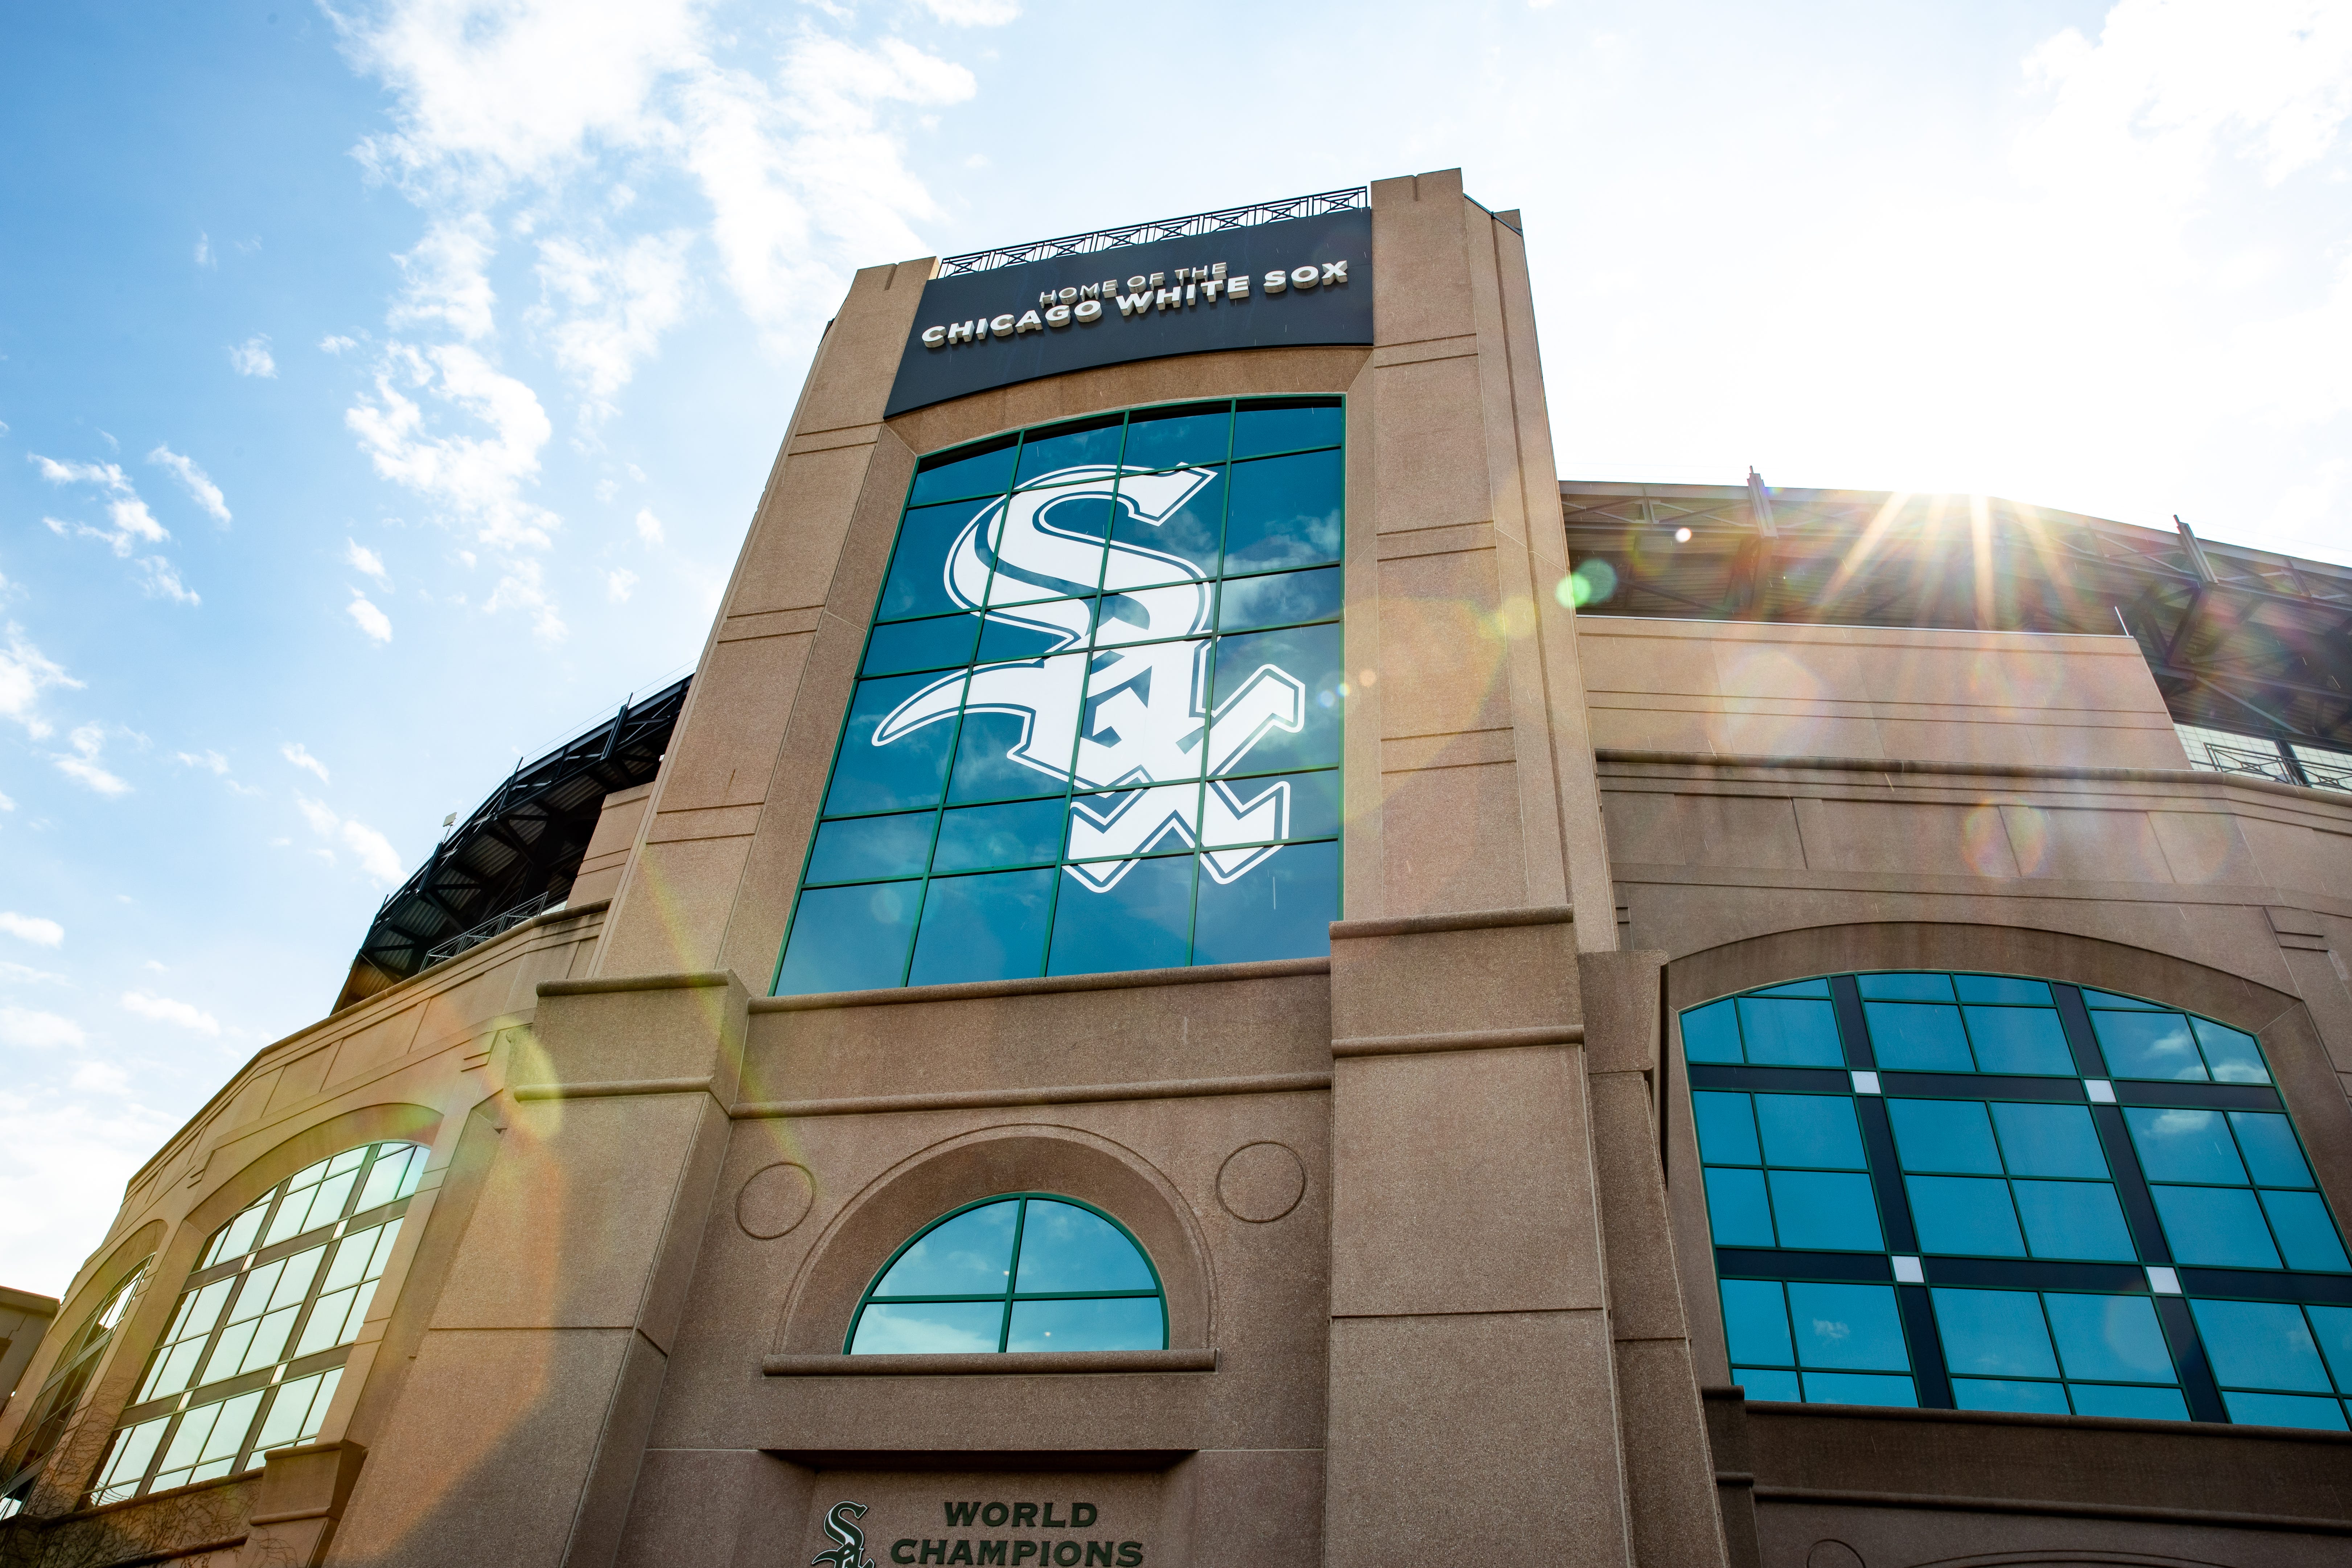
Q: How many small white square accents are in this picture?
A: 8